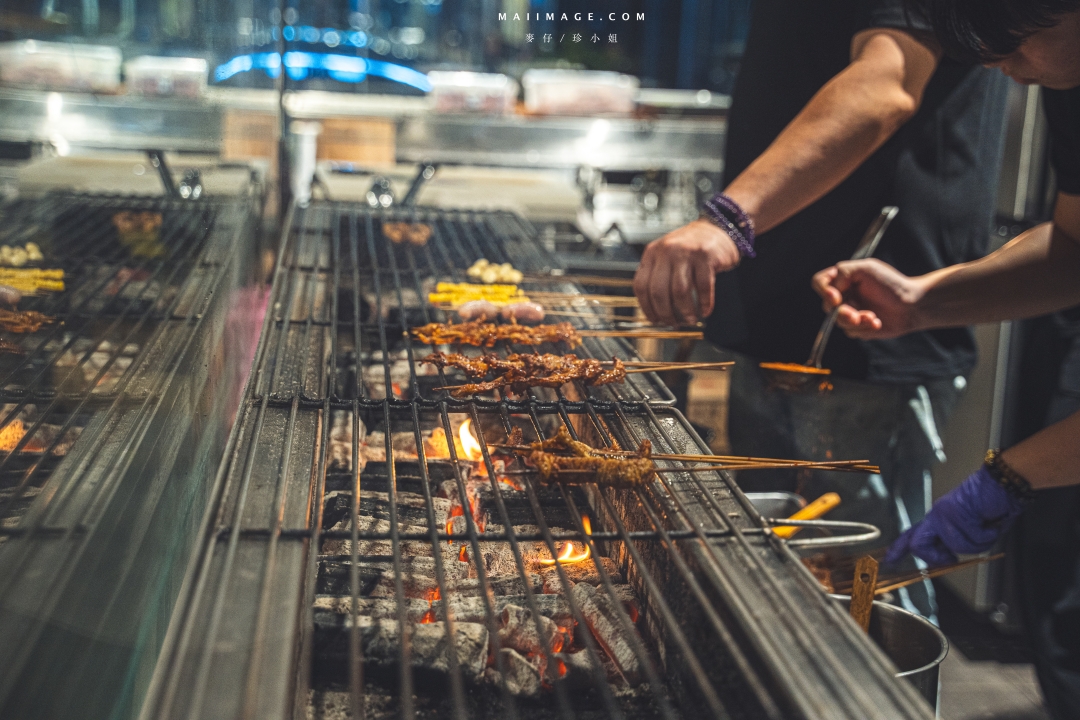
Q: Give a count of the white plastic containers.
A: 4